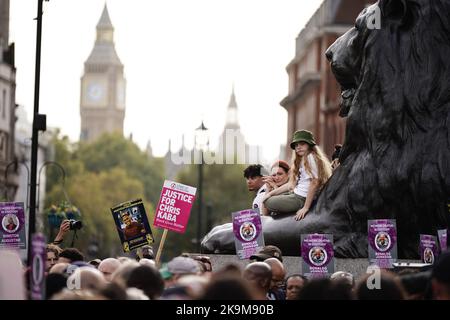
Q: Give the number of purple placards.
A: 7